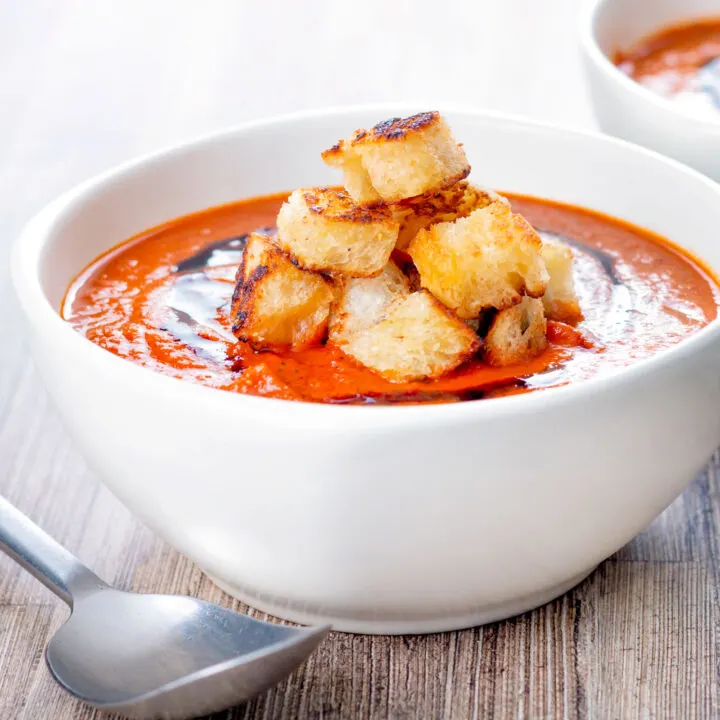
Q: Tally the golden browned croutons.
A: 9